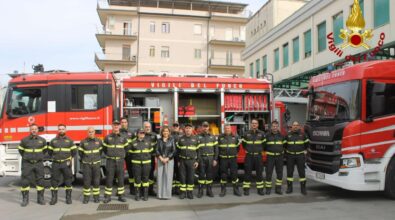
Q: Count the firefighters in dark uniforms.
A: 14